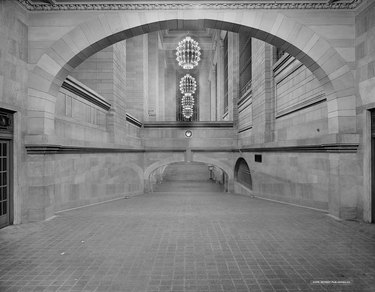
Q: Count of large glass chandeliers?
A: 4